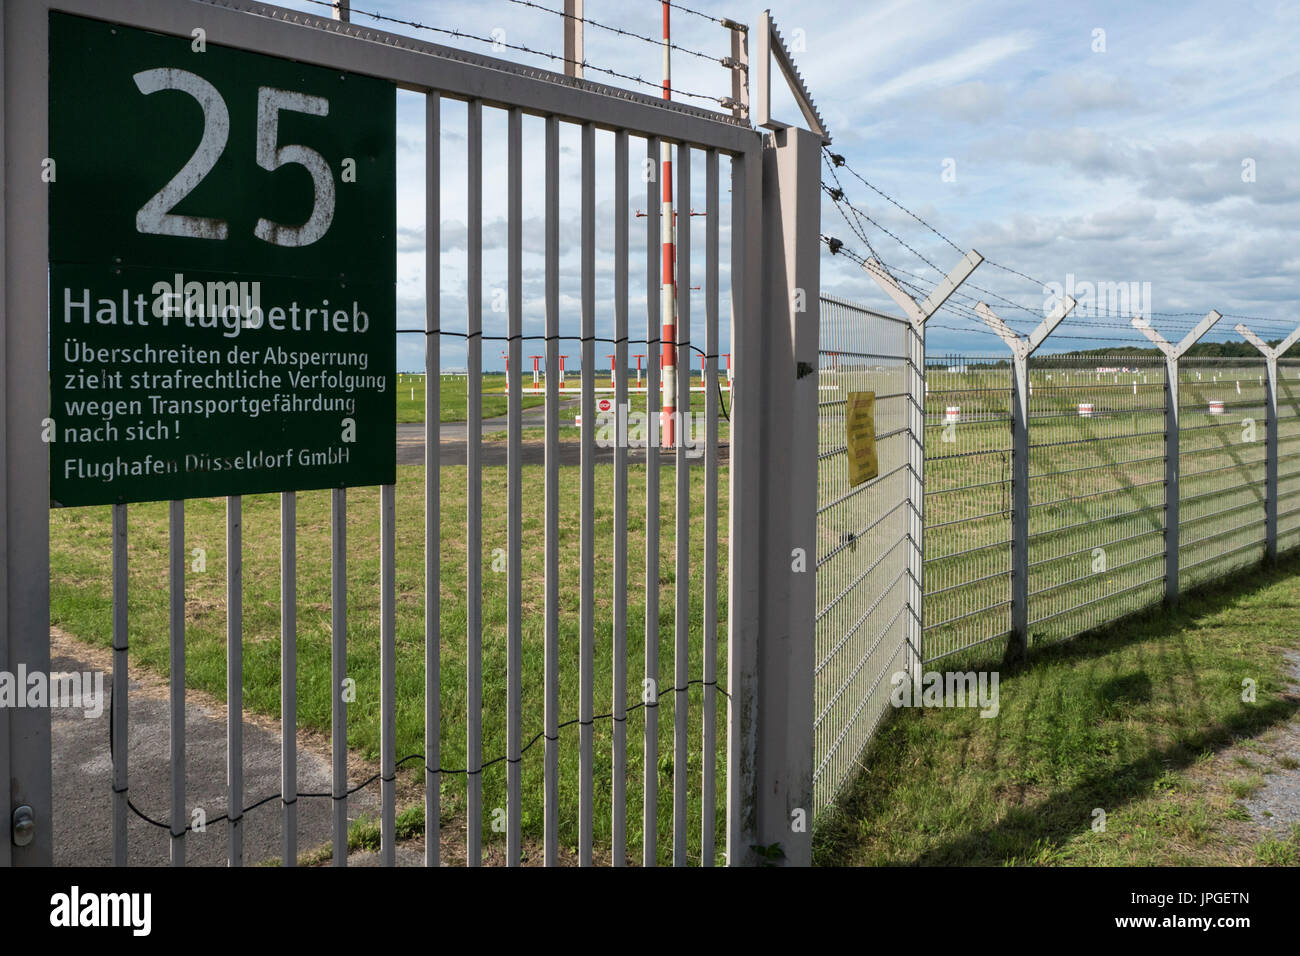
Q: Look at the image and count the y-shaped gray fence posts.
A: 4